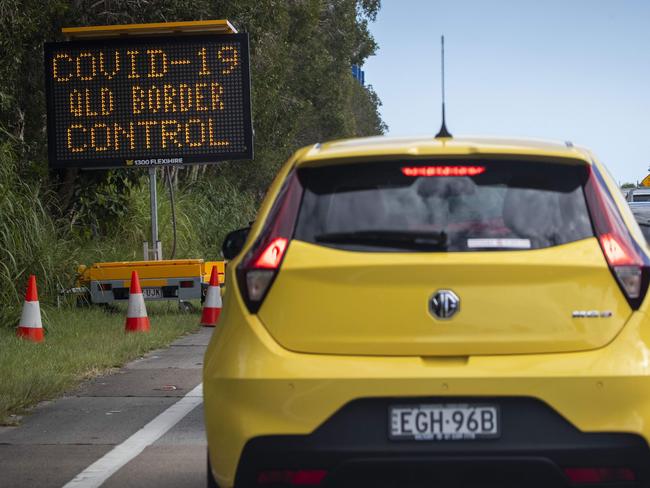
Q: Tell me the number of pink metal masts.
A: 0